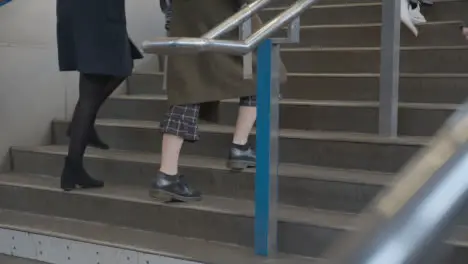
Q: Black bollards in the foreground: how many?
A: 0